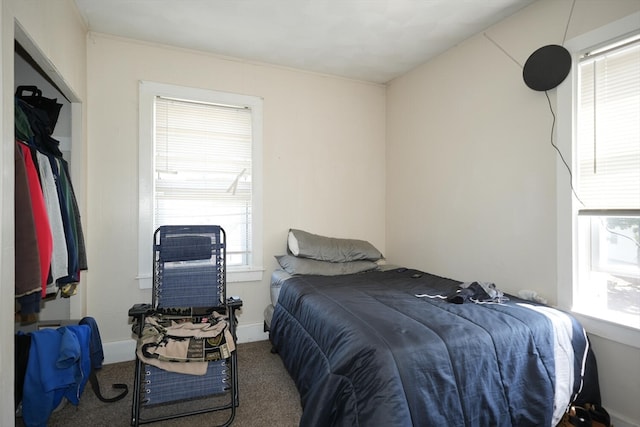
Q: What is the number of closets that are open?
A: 1